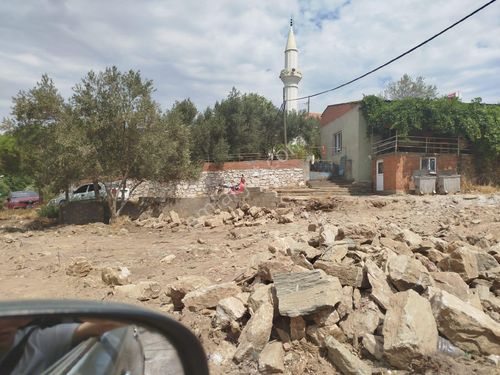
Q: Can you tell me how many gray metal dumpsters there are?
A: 2